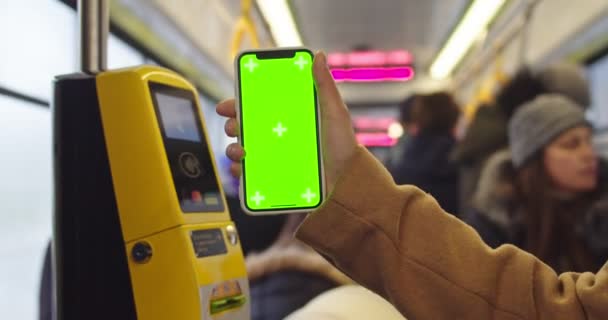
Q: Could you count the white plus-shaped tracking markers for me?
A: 5